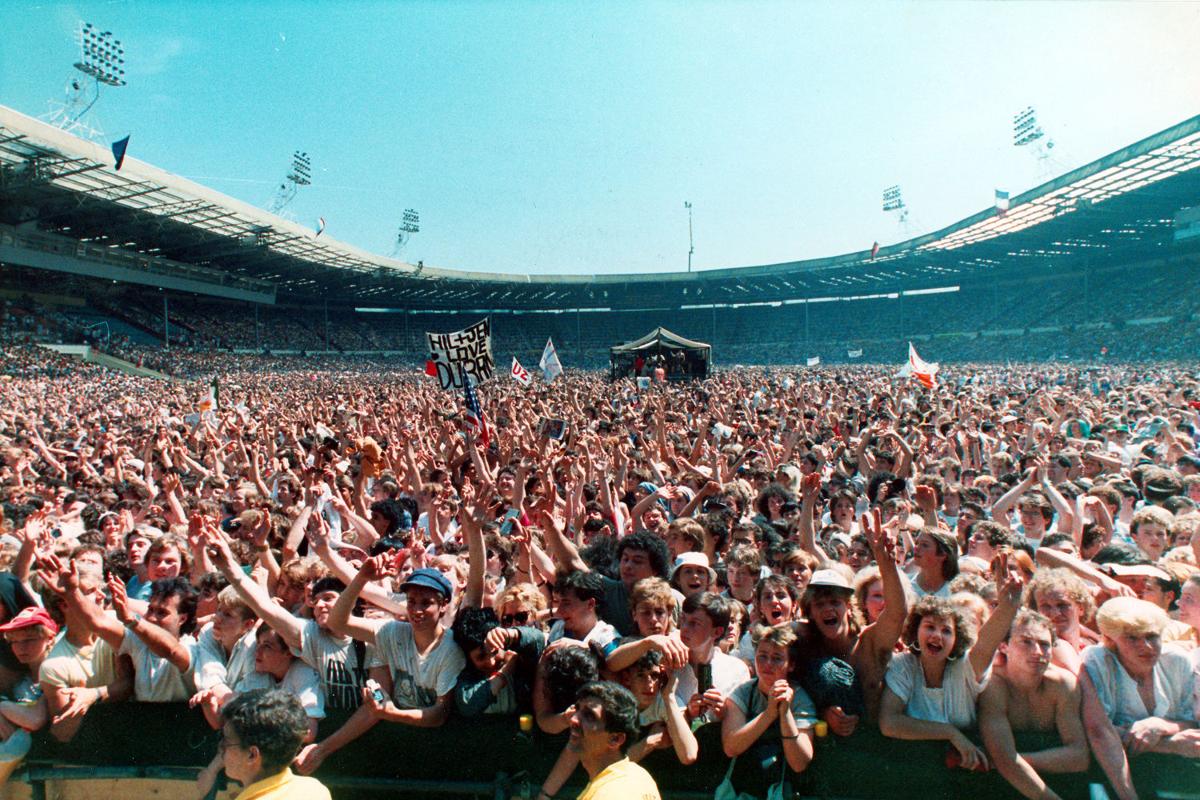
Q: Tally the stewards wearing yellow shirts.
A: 2